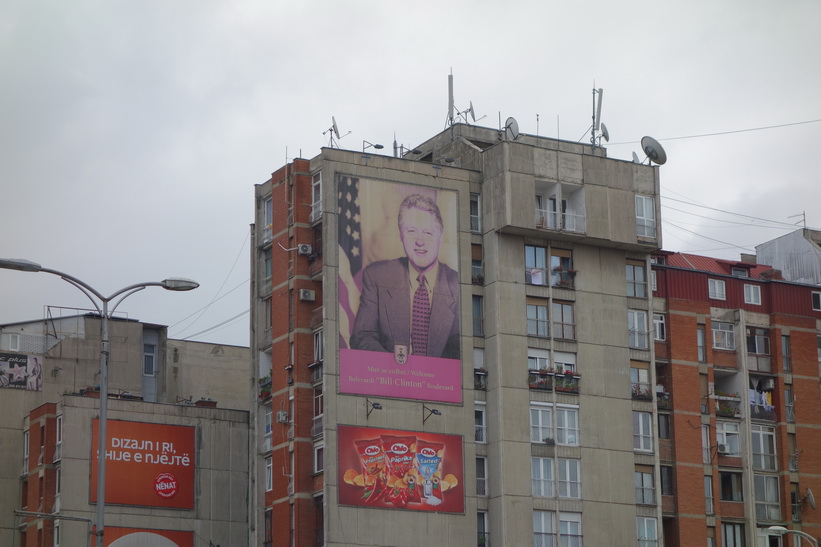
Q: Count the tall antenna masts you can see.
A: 2